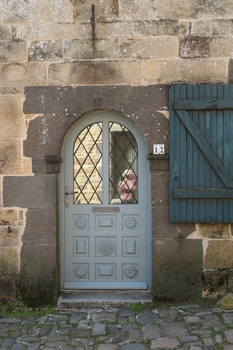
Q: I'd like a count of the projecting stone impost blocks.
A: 2